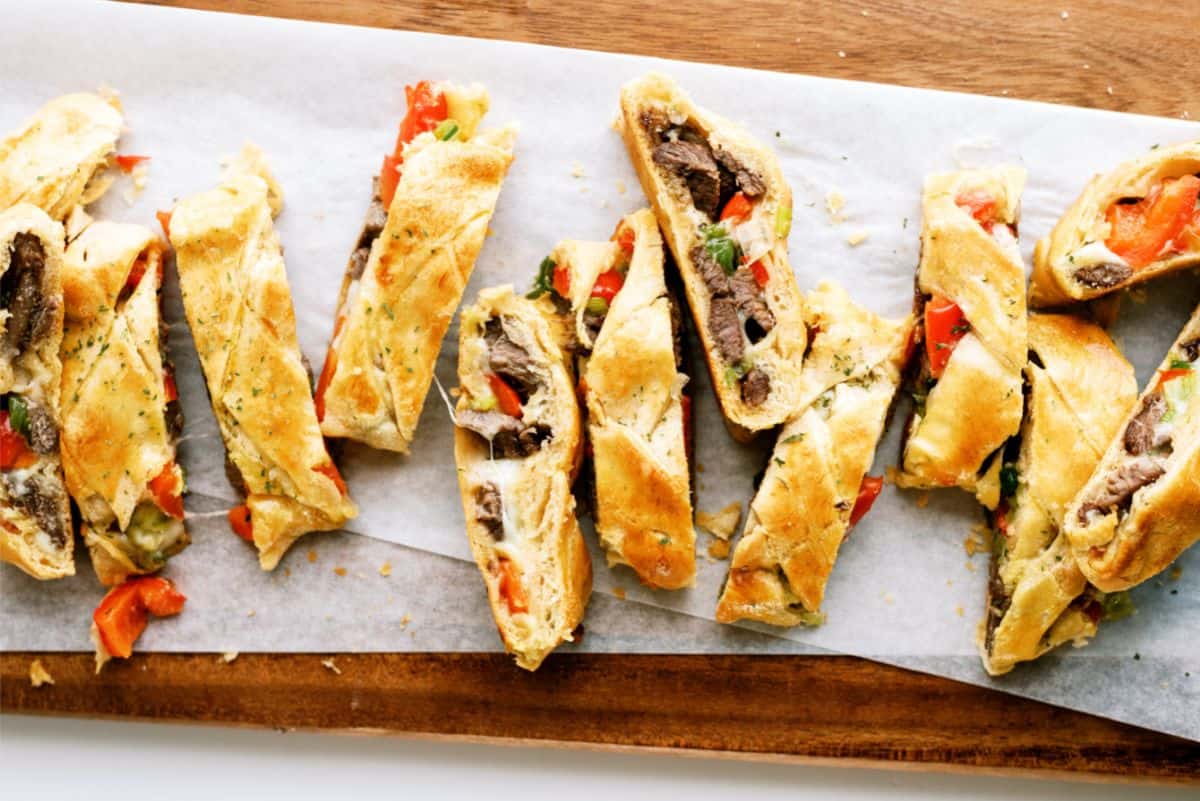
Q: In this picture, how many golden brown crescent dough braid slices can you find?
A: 13